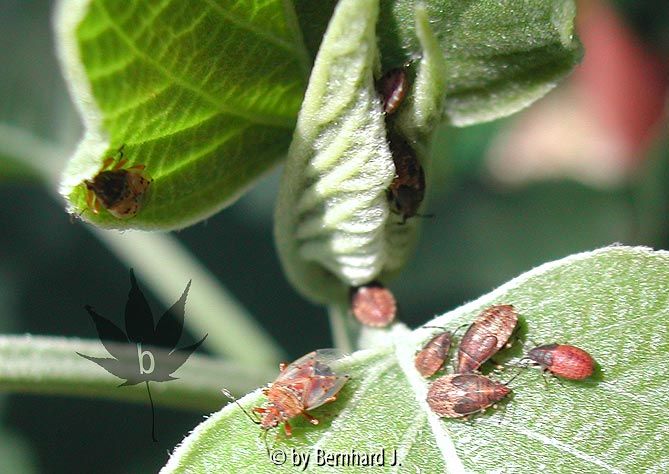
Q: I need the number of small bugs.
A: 9